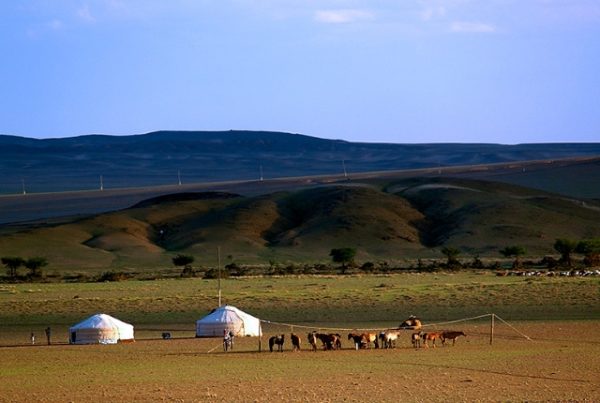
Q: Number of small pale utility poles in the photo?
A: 5